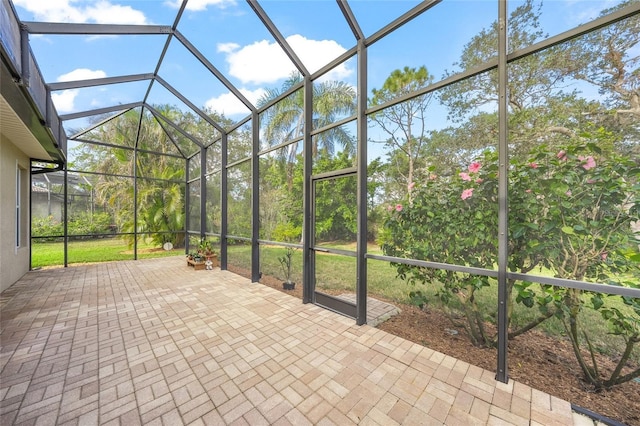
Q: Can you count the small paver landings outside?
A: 1